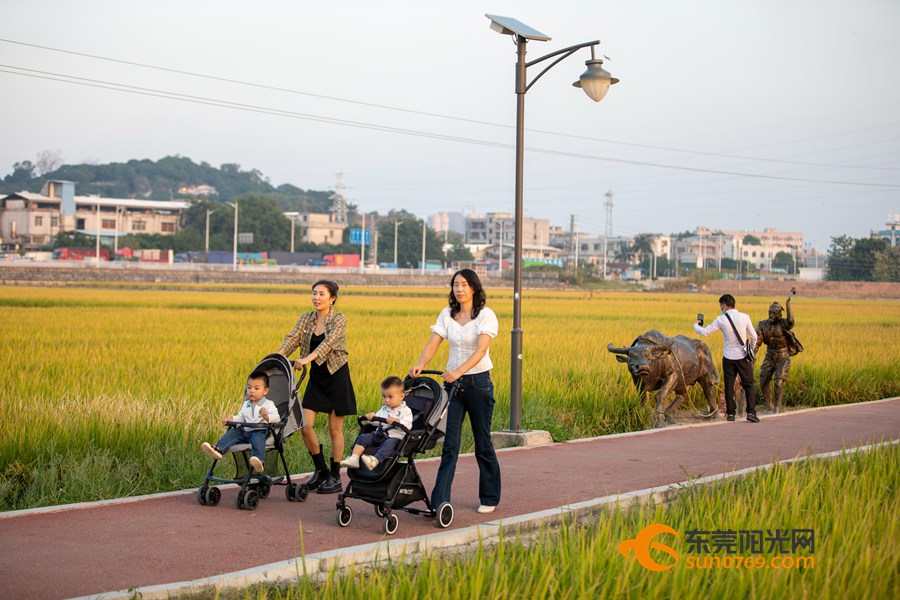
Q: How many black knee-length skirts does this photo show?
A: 1